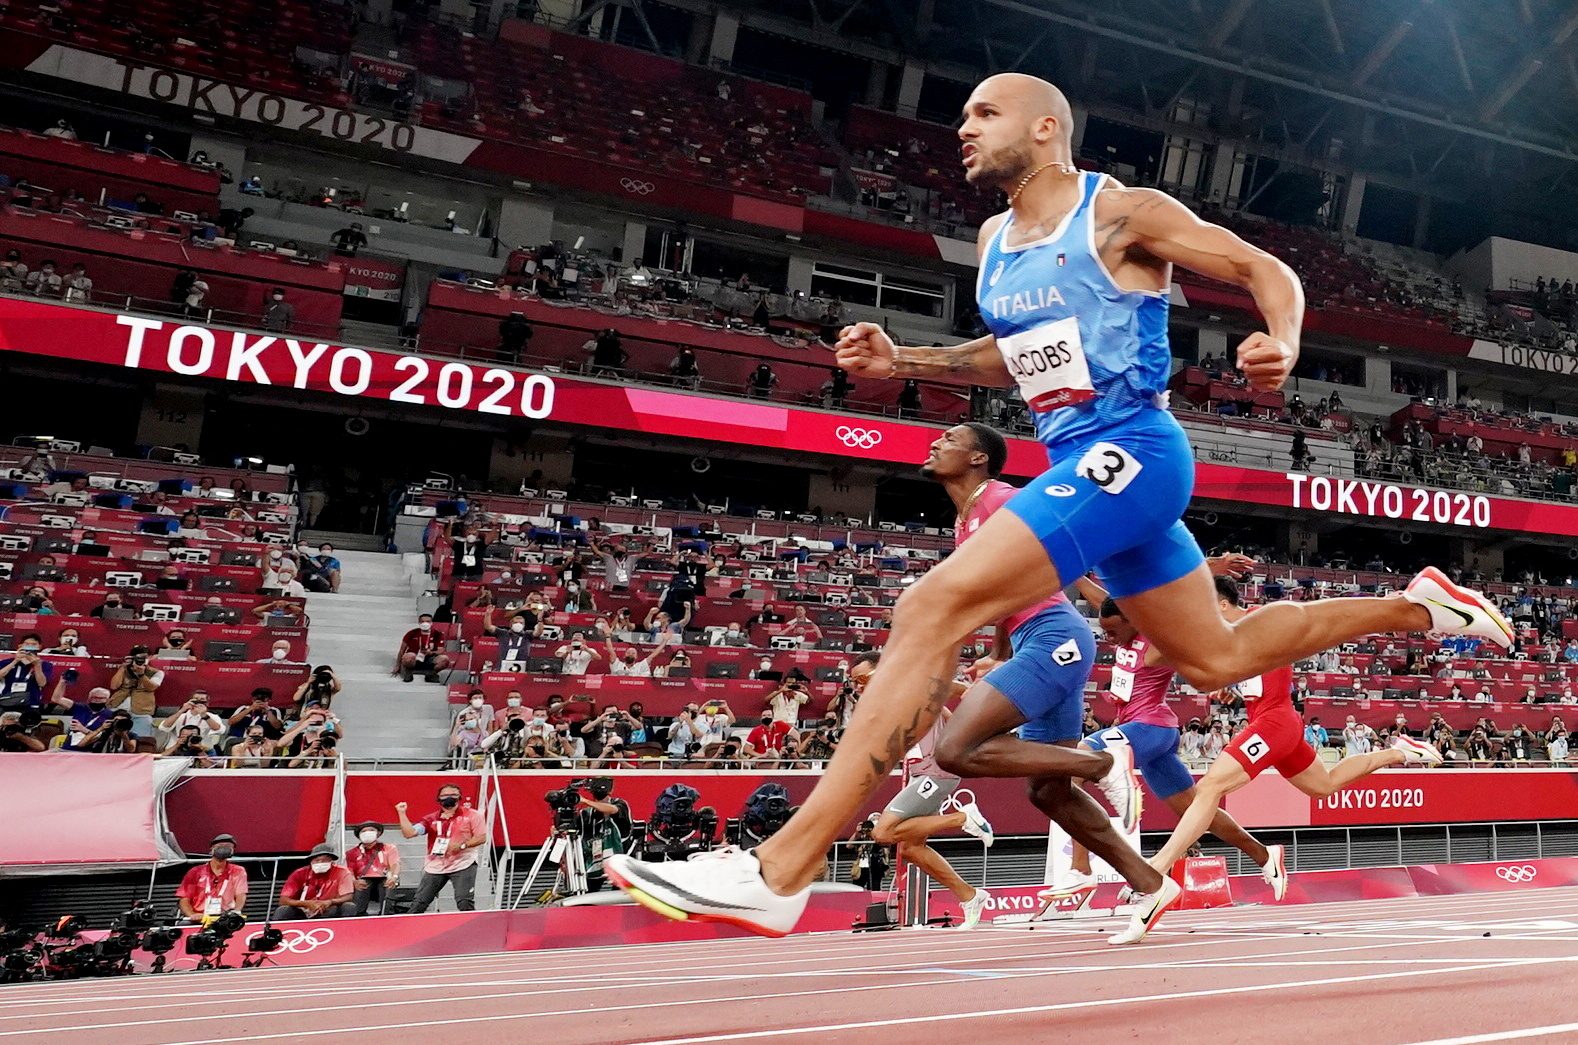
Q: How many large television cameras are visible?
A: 3